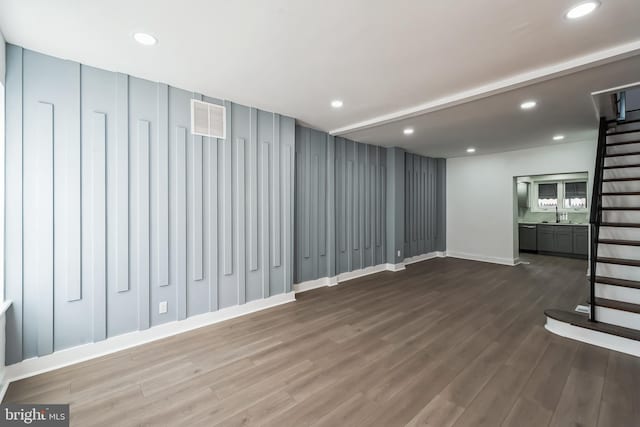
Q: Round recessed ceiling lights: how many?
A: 7